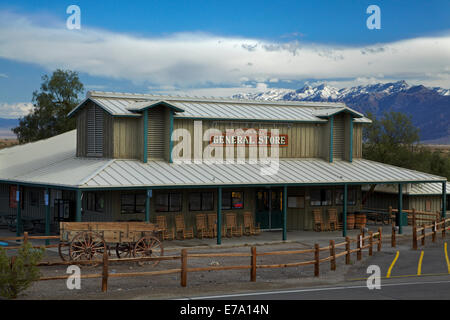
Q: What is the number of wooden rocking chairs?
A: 8